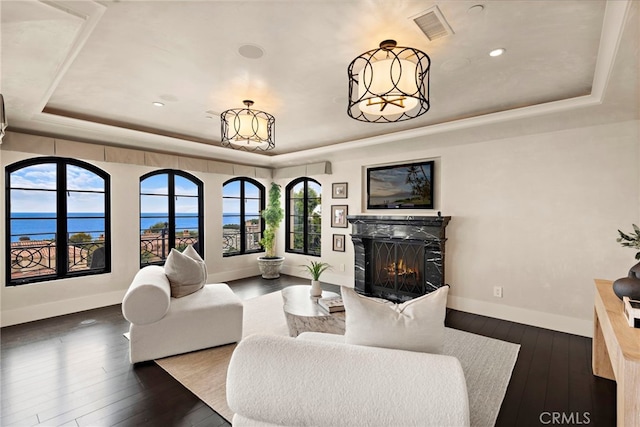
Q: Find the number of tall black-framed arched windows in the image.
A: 4